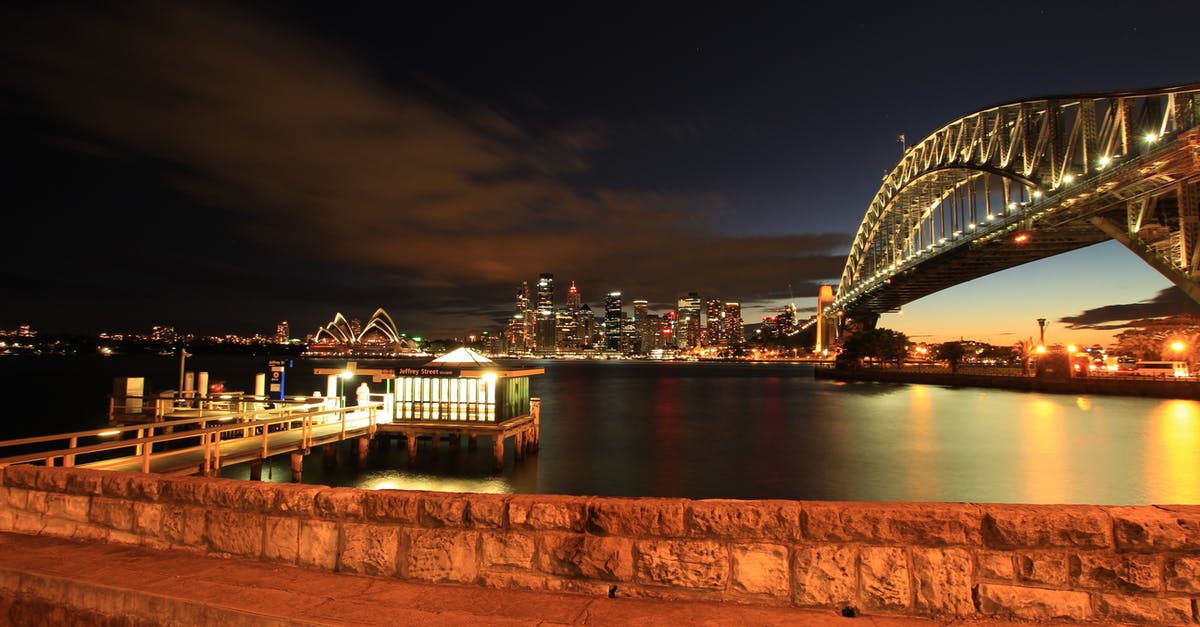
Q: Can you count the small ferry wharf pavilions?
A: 1